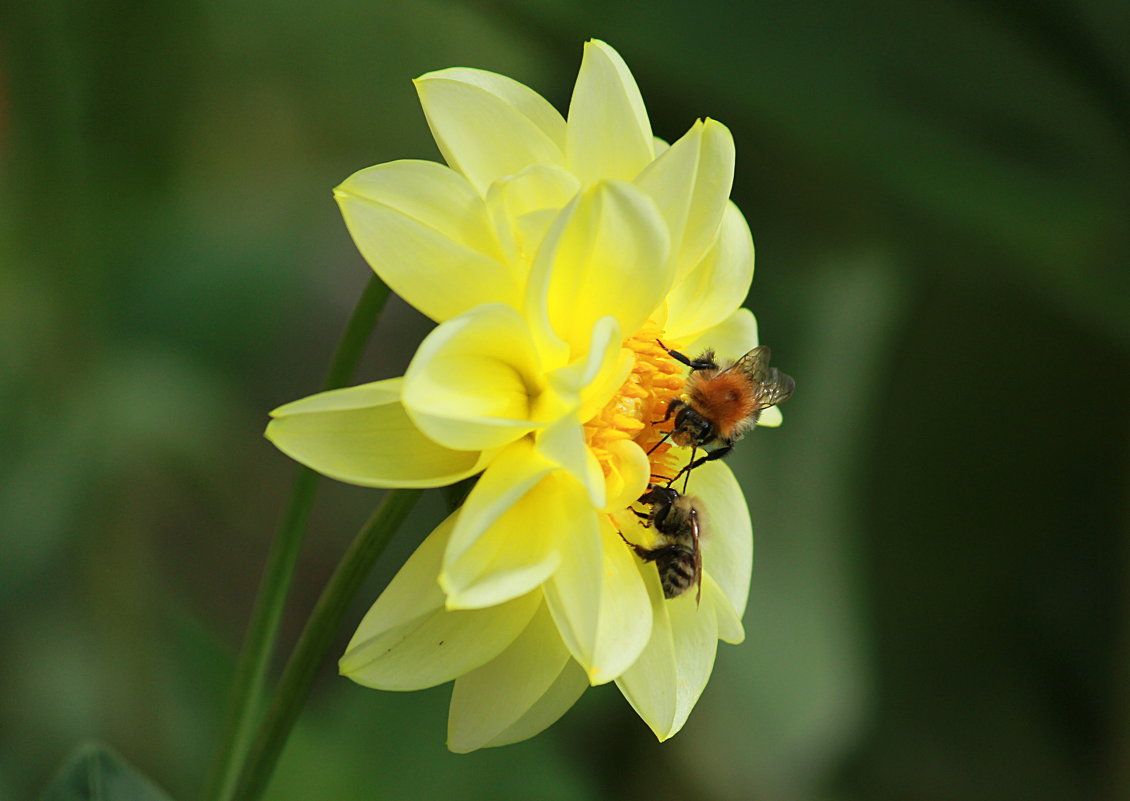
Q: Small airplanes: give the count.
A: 0